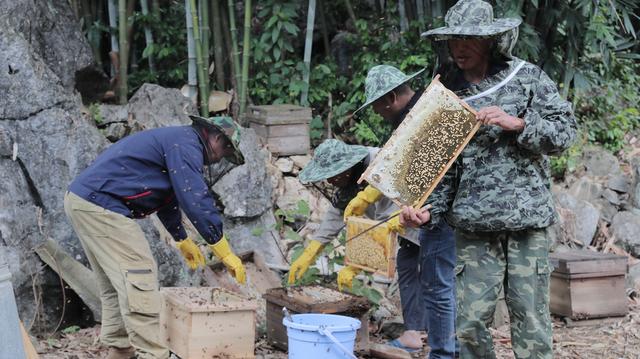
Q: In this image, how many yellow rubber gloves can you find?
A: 6